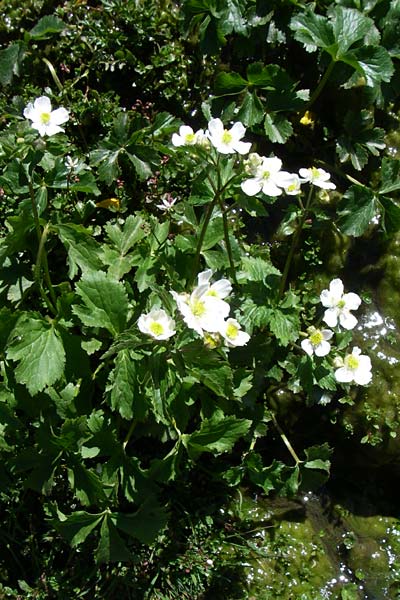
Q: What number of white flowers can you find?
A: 13